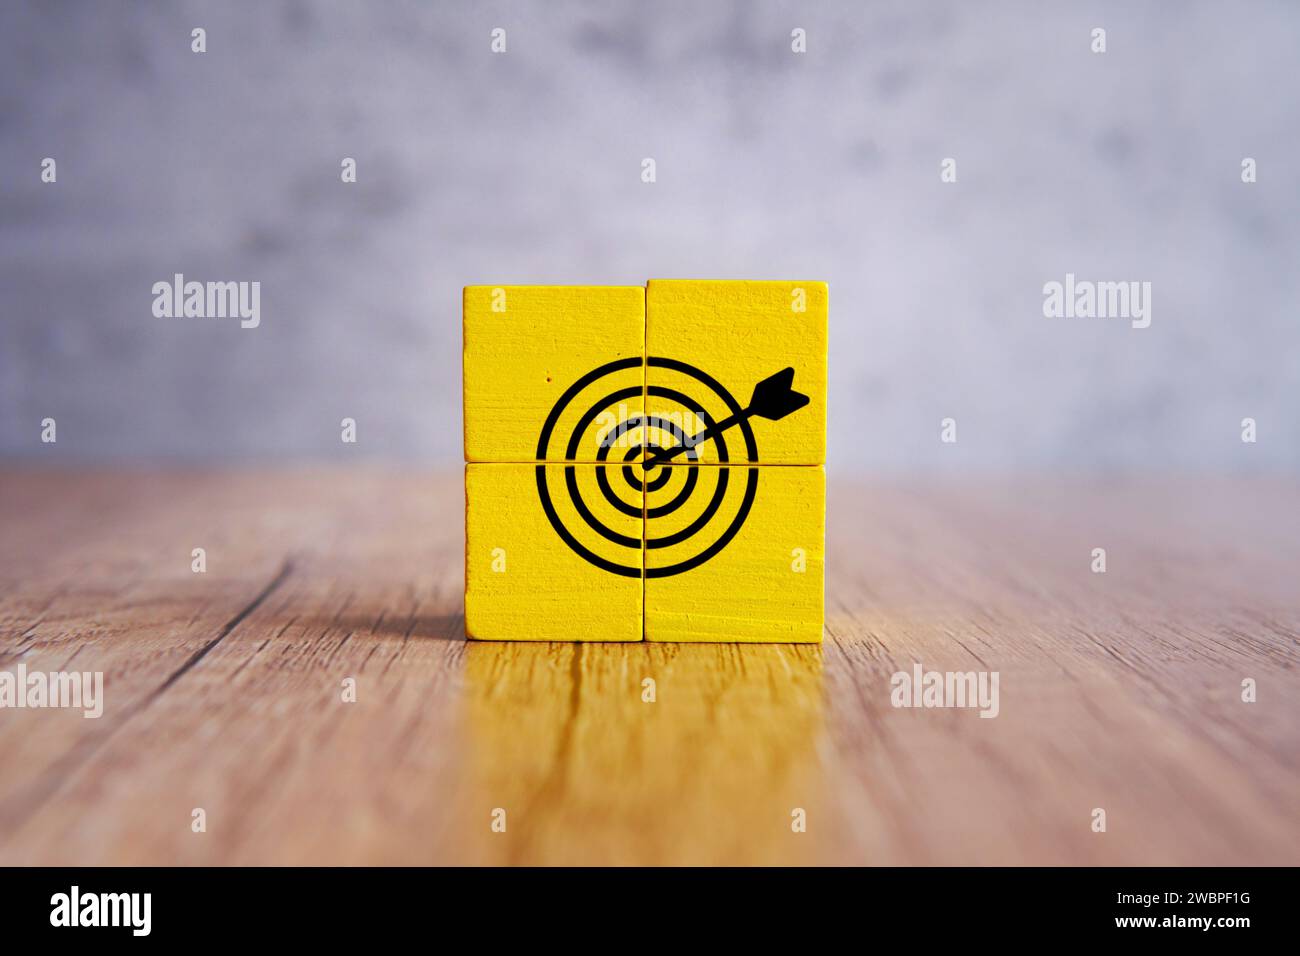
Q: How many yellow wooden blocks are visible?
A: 4